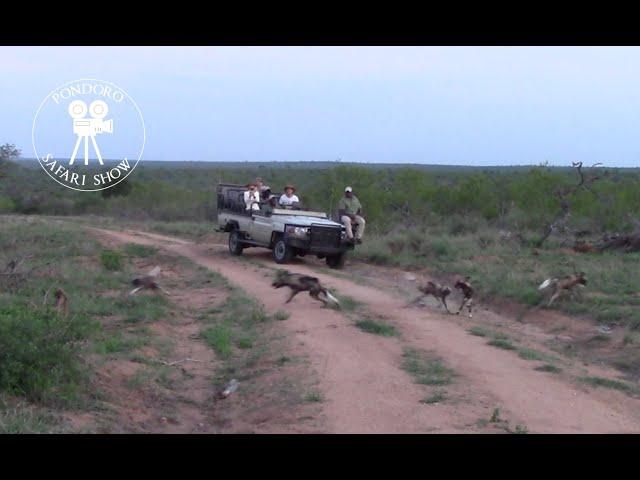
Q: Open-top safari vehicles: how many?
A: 1